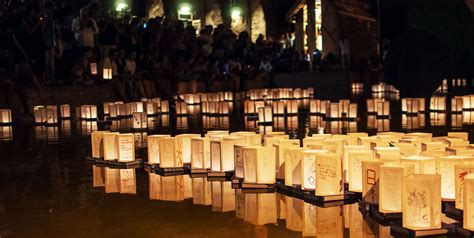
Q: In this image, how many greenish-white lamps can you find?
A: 3